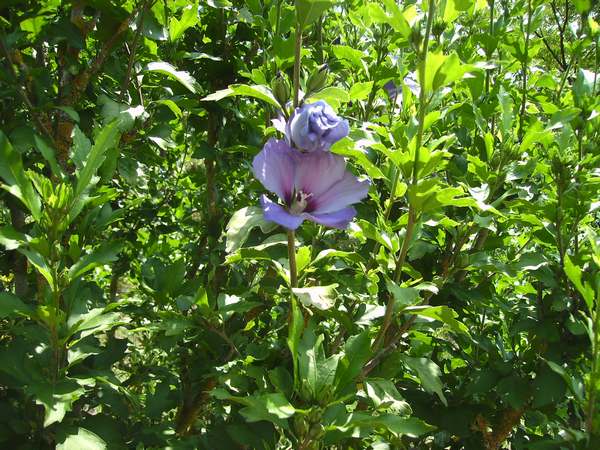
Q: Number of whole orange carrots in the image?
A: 0